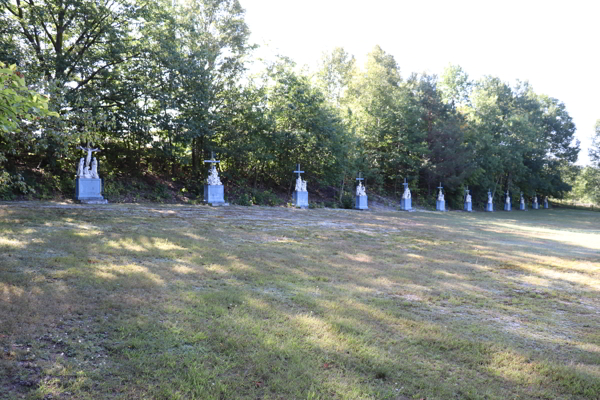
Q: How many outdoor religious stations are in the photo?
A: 12